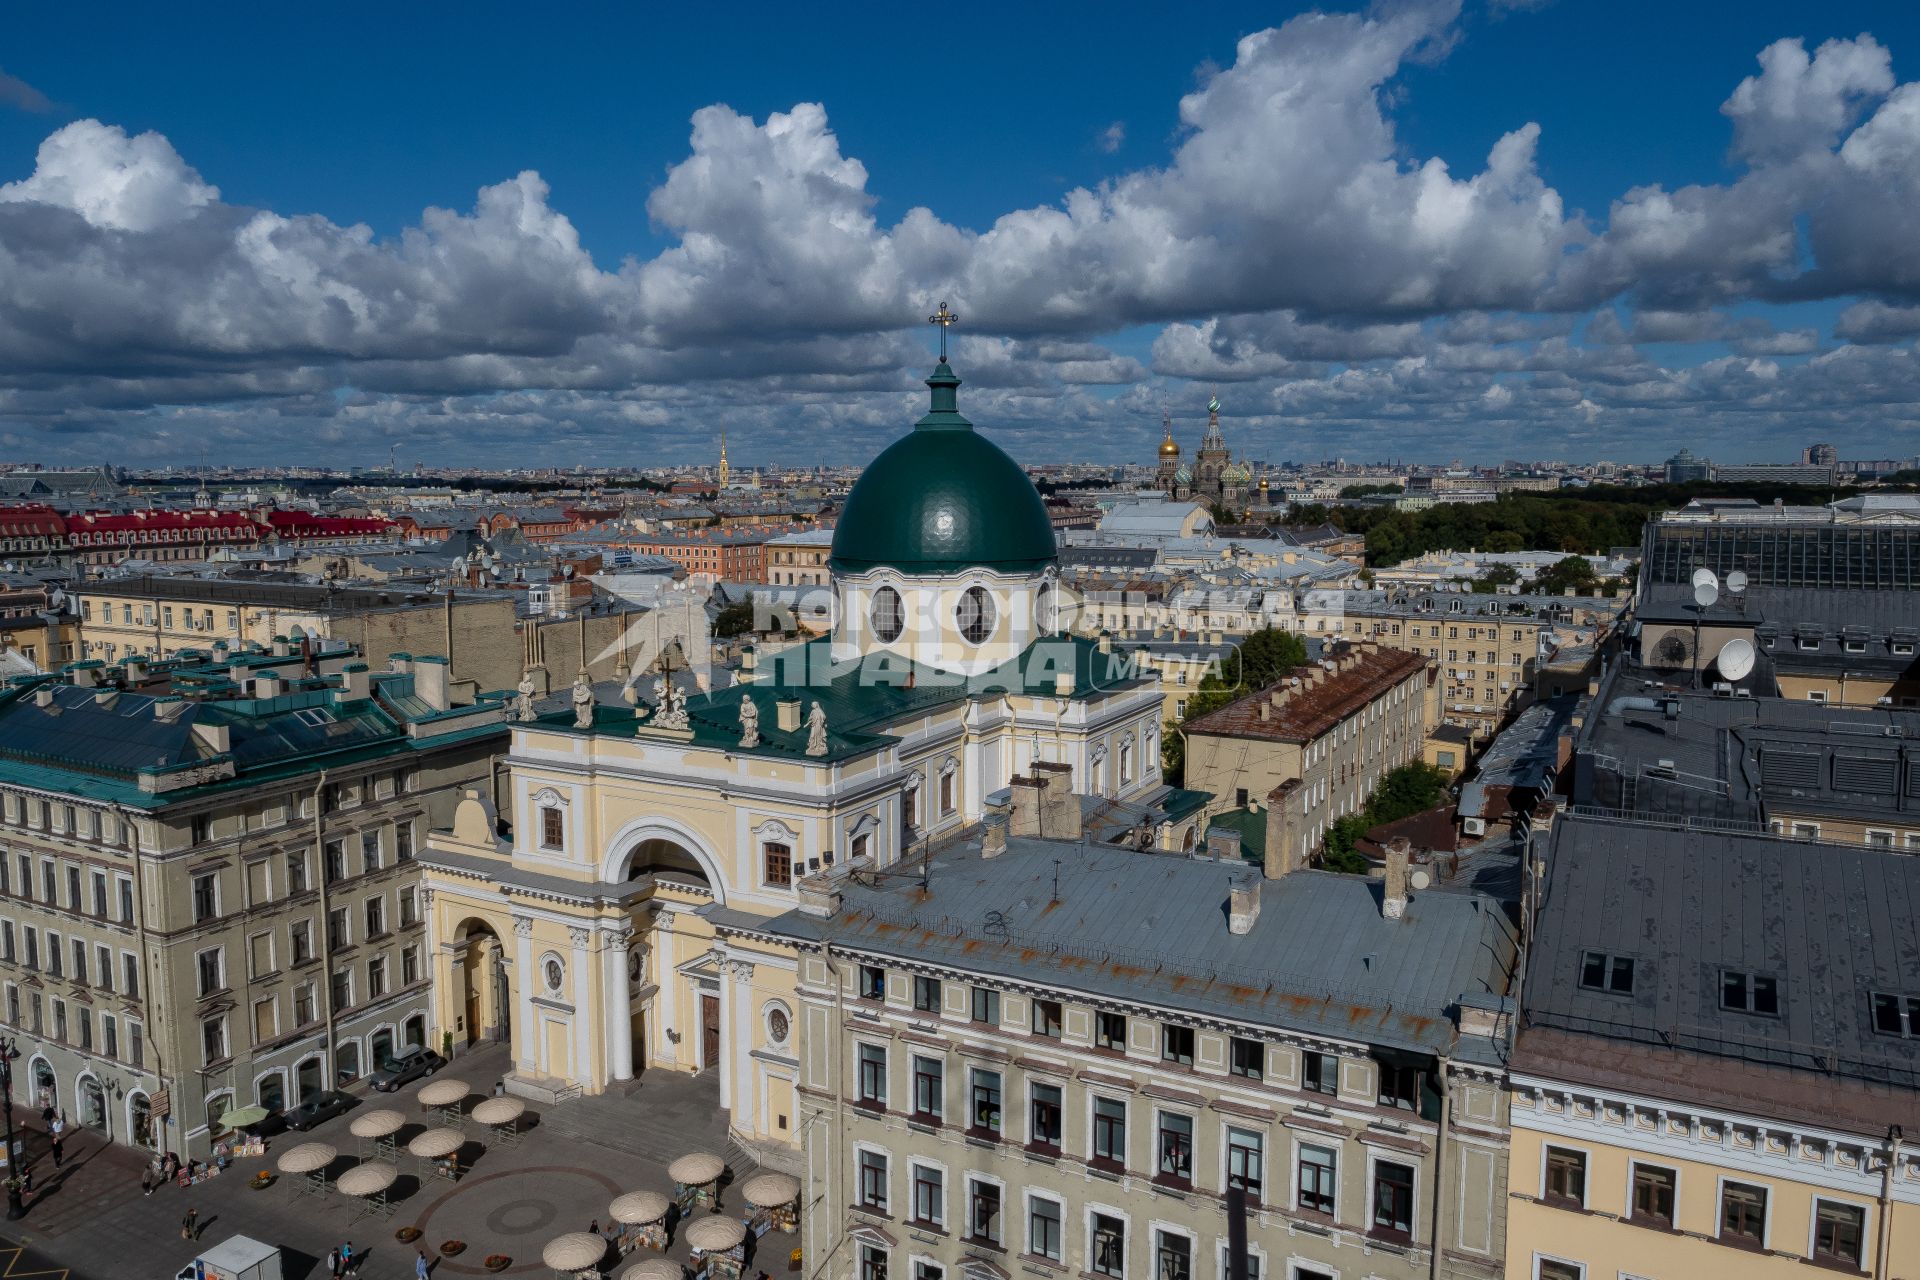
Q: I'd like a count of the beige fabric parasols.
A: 12